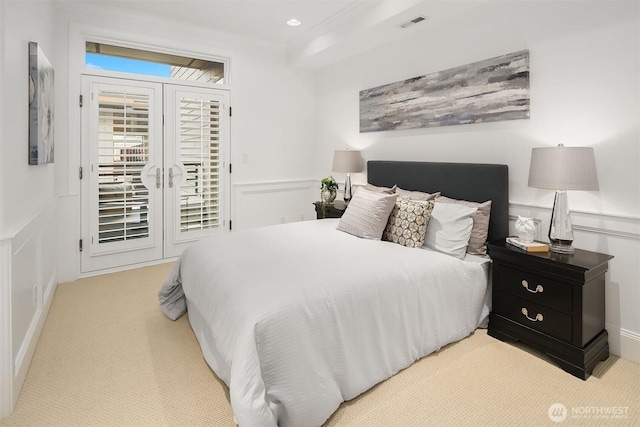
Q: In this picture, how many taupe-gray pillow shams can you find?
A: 3